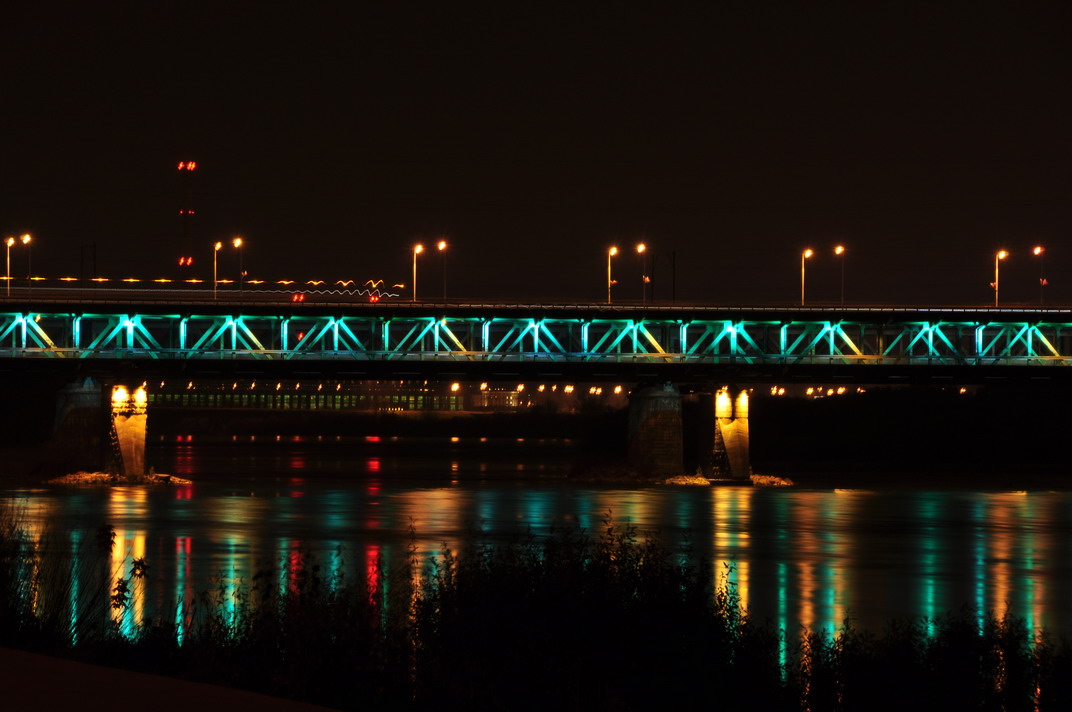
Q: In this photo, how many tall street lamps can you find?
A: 12